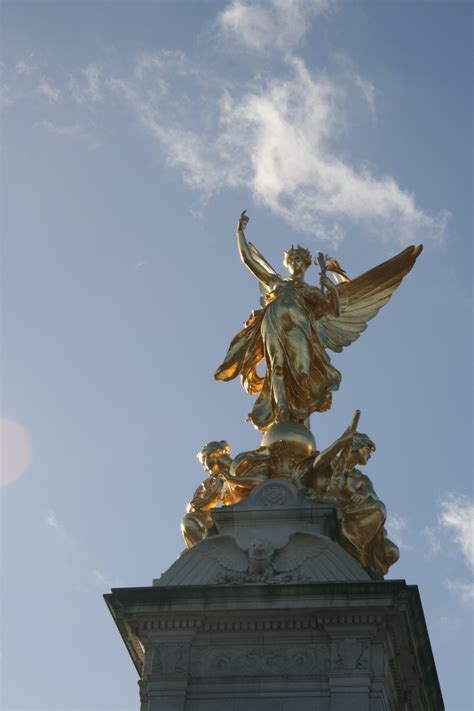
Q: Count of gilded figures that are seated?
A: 2